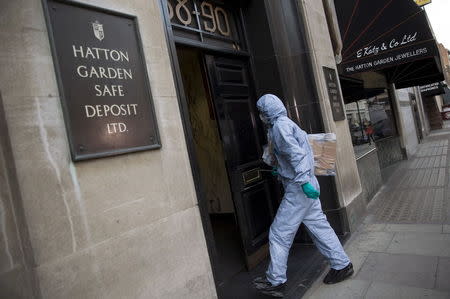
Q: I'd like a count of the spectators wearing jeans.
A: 0